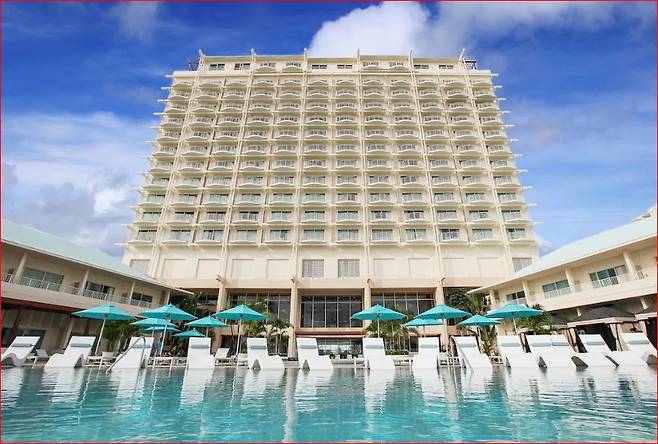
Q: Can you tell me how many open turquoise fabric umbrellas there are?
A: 12